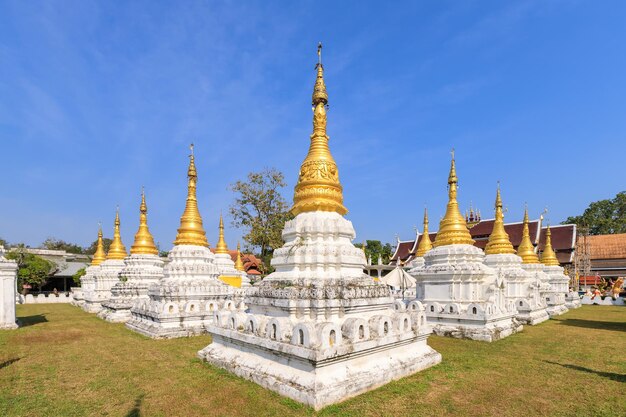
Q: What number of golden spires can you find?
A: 12